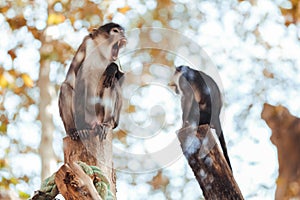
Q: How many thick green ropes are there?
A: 1